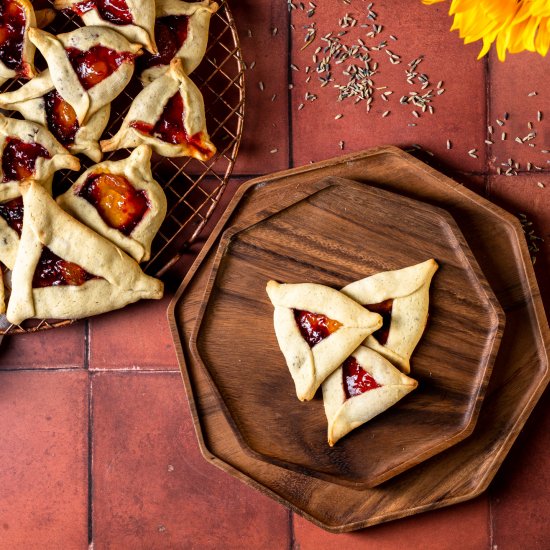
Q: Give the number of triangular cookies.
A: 13